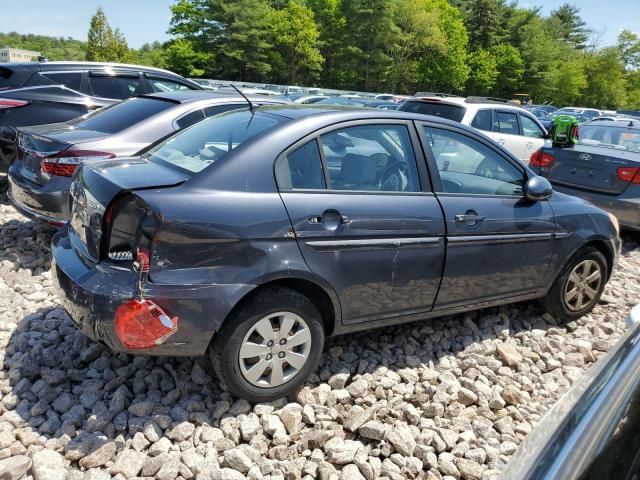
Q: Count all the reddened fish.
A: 0